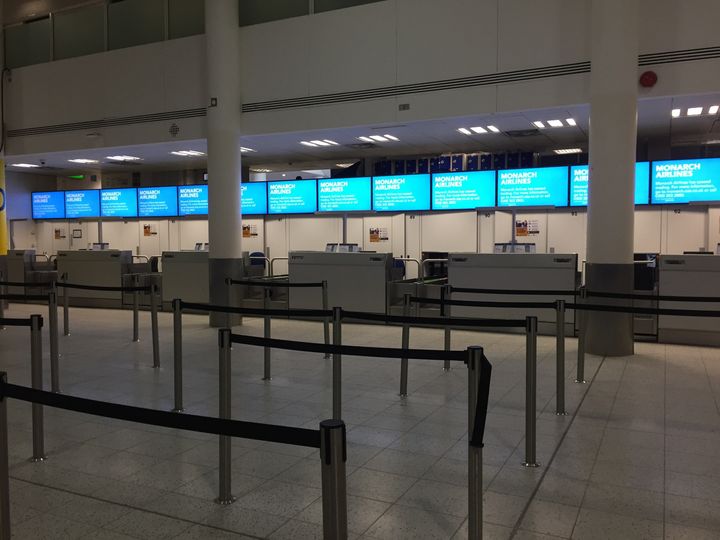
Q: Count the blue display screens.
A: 13